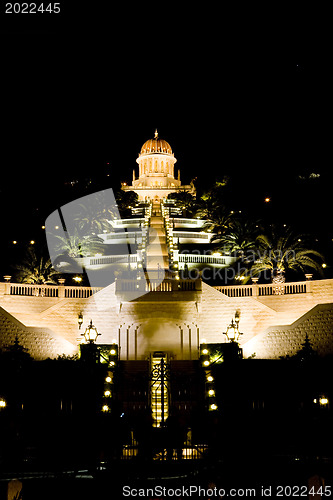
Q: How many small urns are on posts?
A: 4